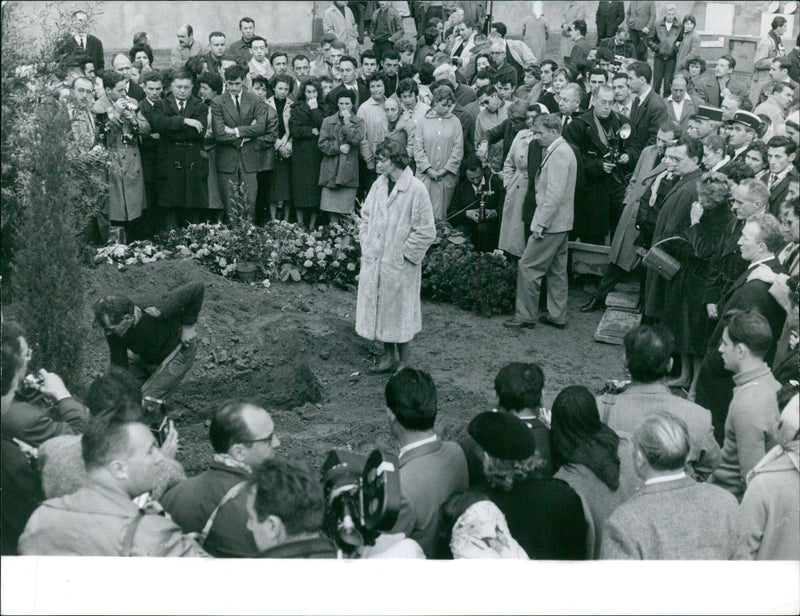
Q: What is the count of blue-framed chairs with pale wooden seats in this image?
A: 0